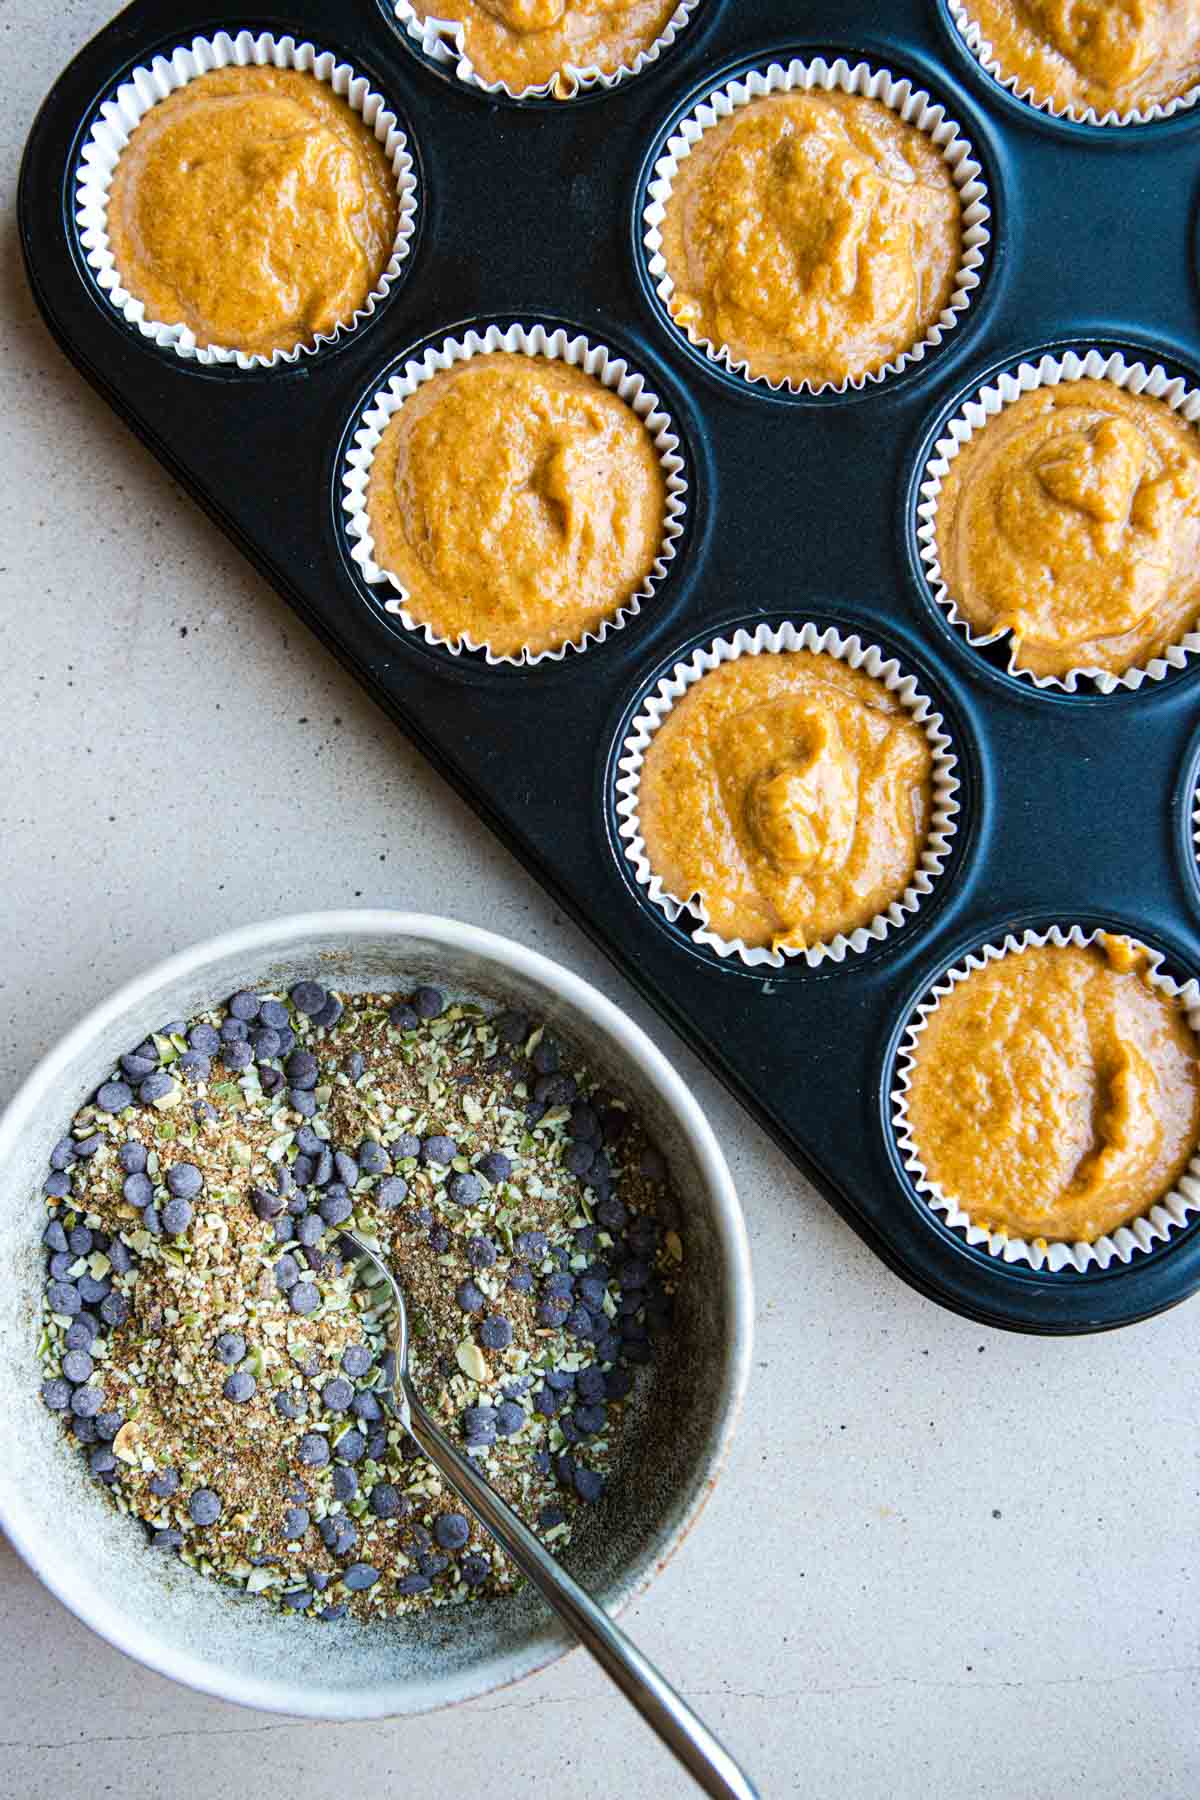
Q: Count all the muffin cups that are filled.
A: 8